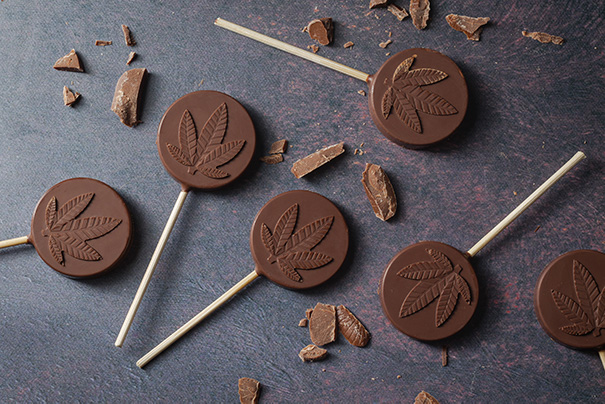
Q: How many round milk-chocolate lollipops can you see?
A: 6